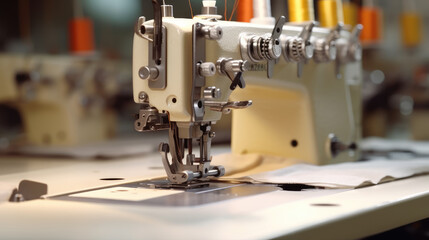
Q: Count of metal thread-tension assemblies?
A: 4